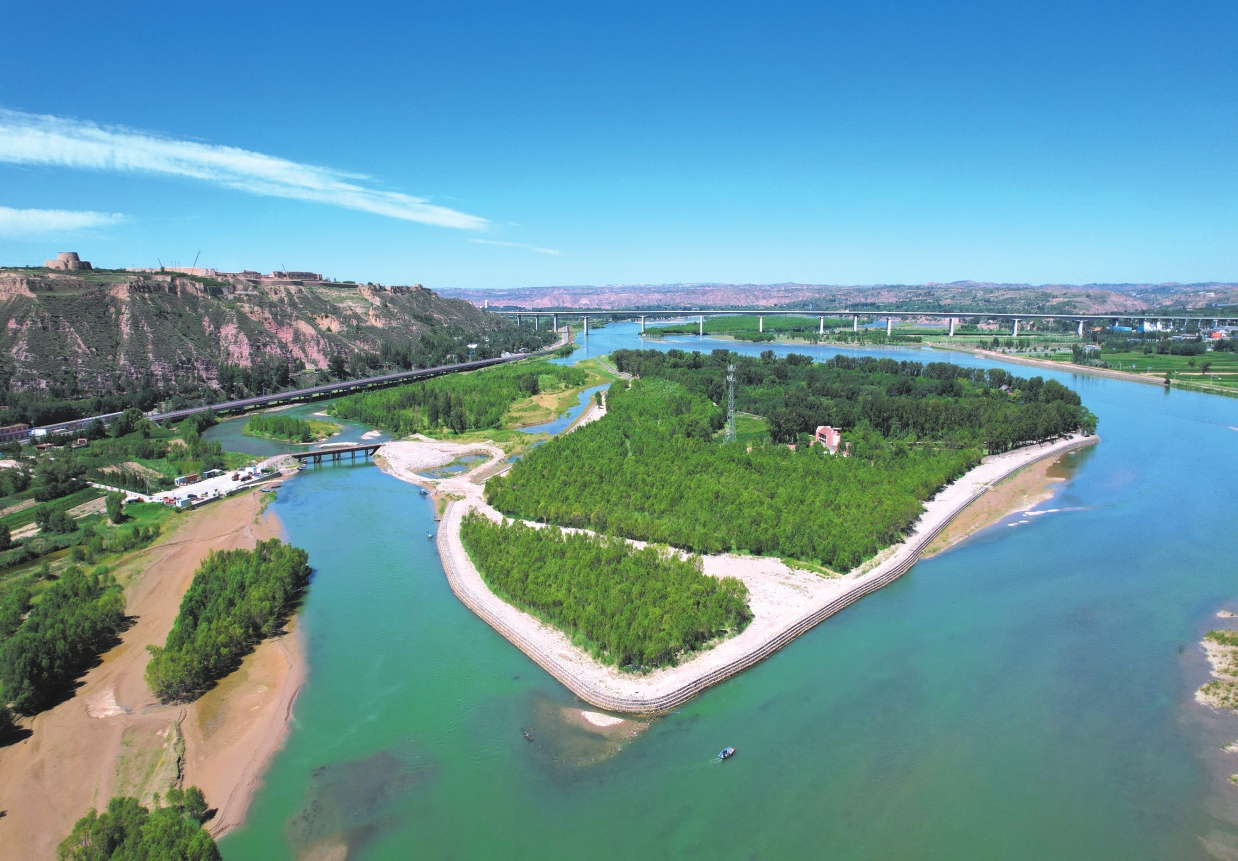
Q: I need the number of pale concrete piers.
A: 13